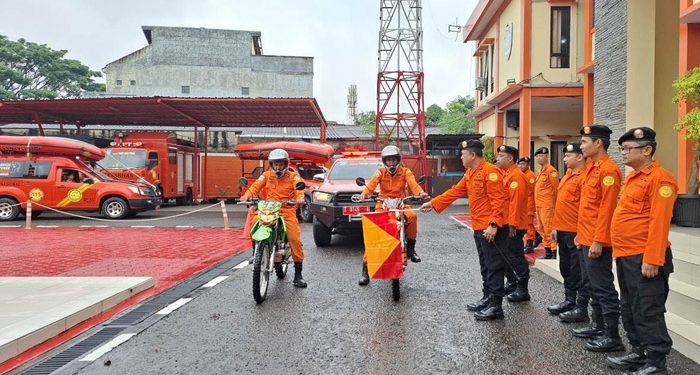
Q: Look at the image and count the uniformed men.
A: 9